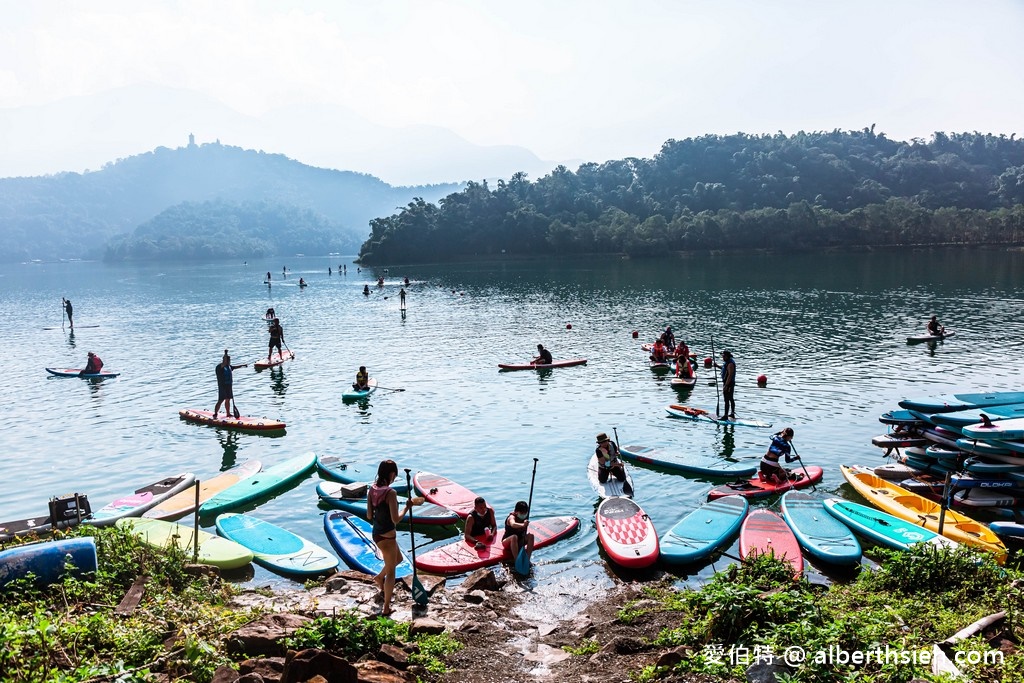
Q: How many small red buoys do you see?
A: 4